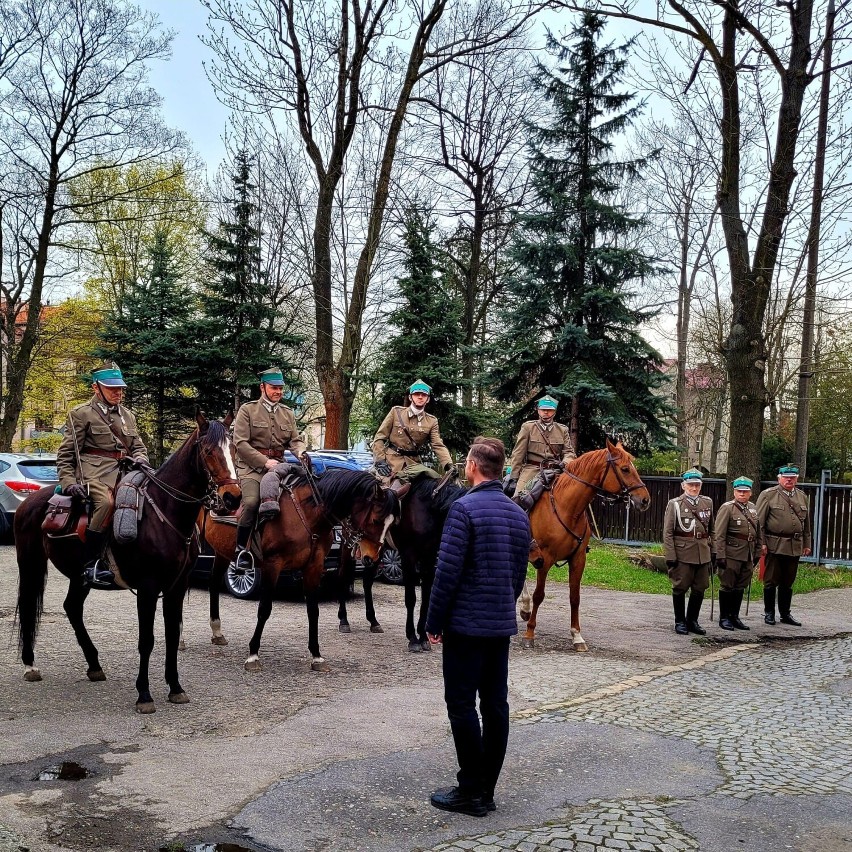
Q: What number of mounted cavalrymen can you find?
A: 4